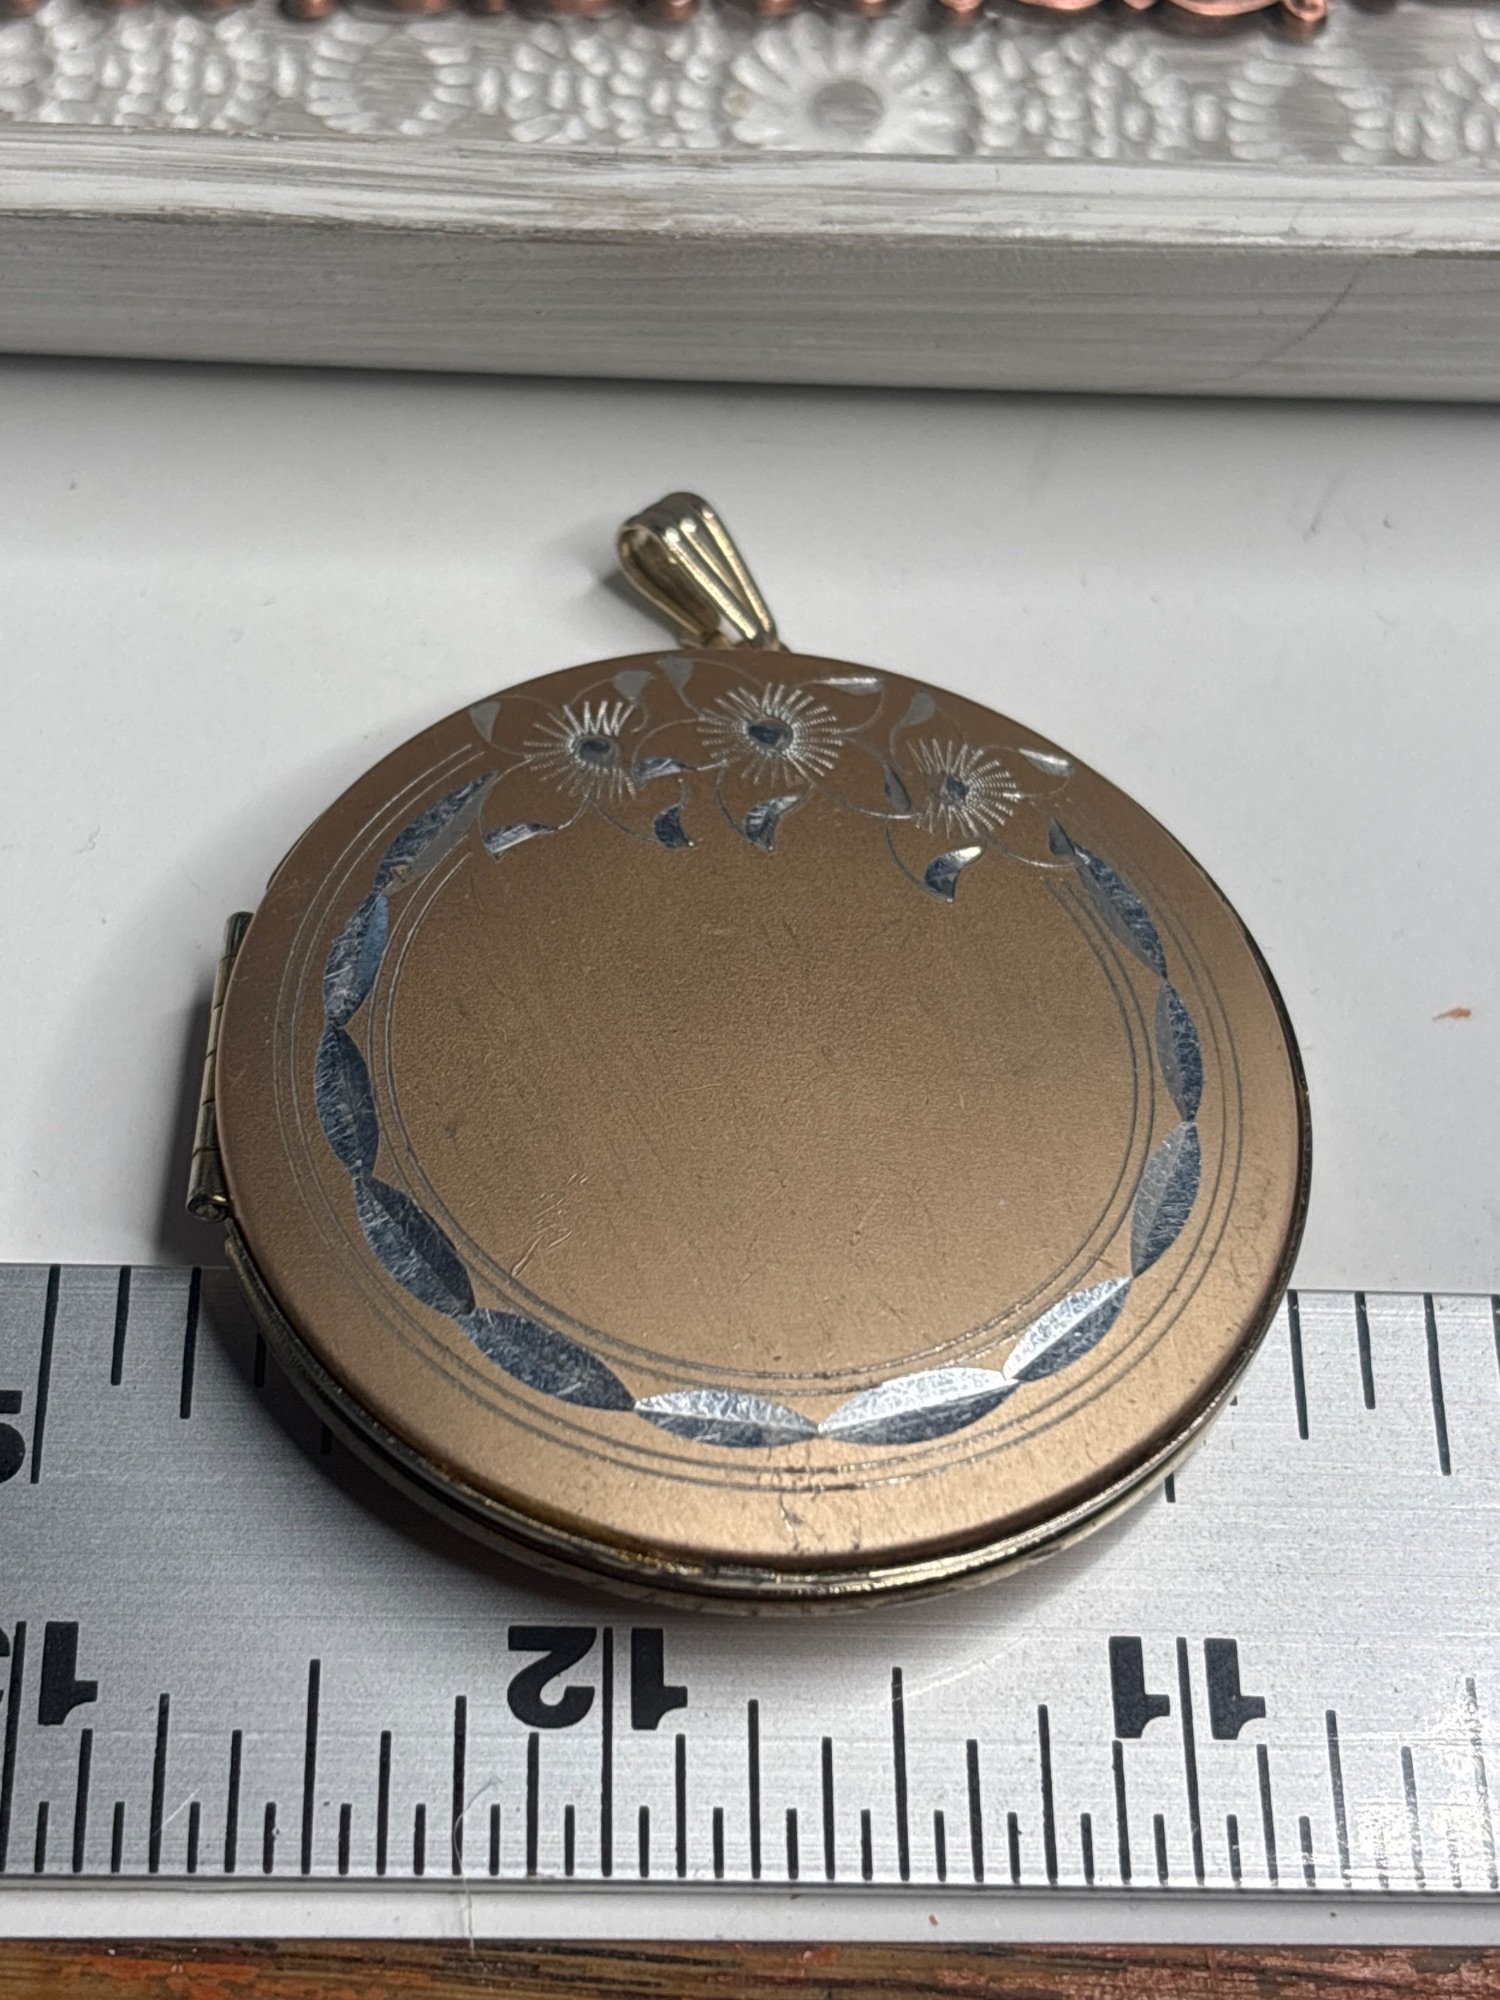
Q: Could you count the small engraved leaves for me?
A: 13